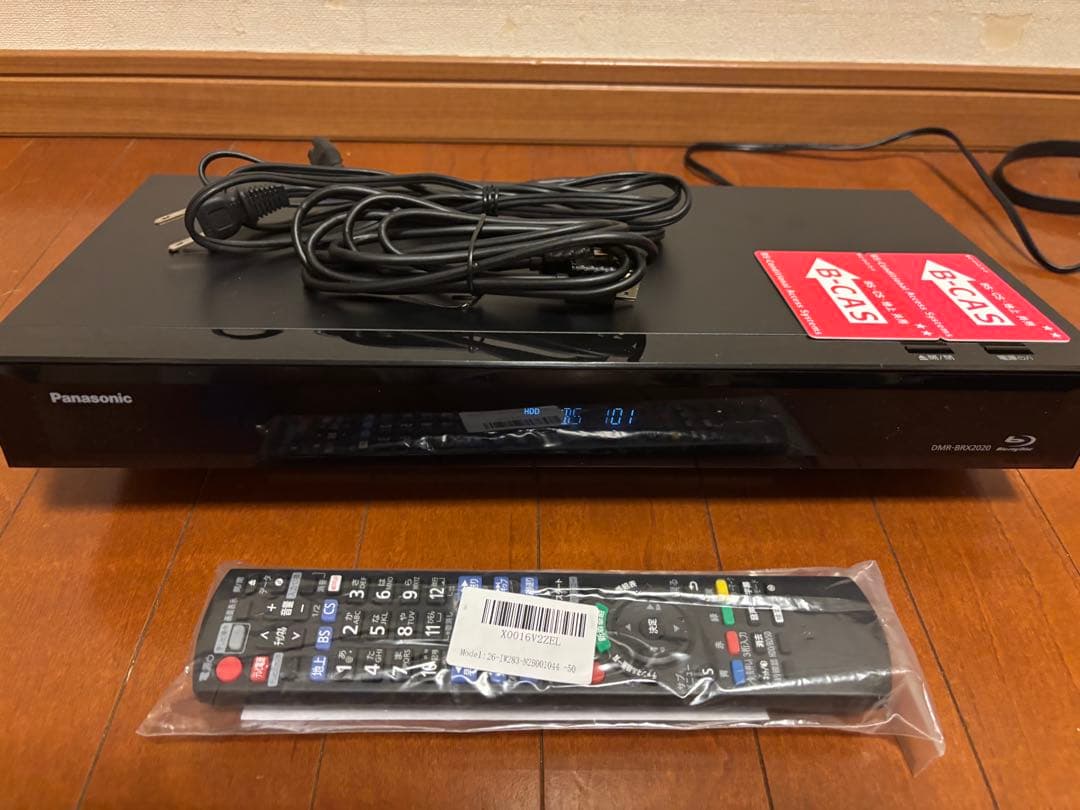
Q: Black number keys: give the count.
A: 12